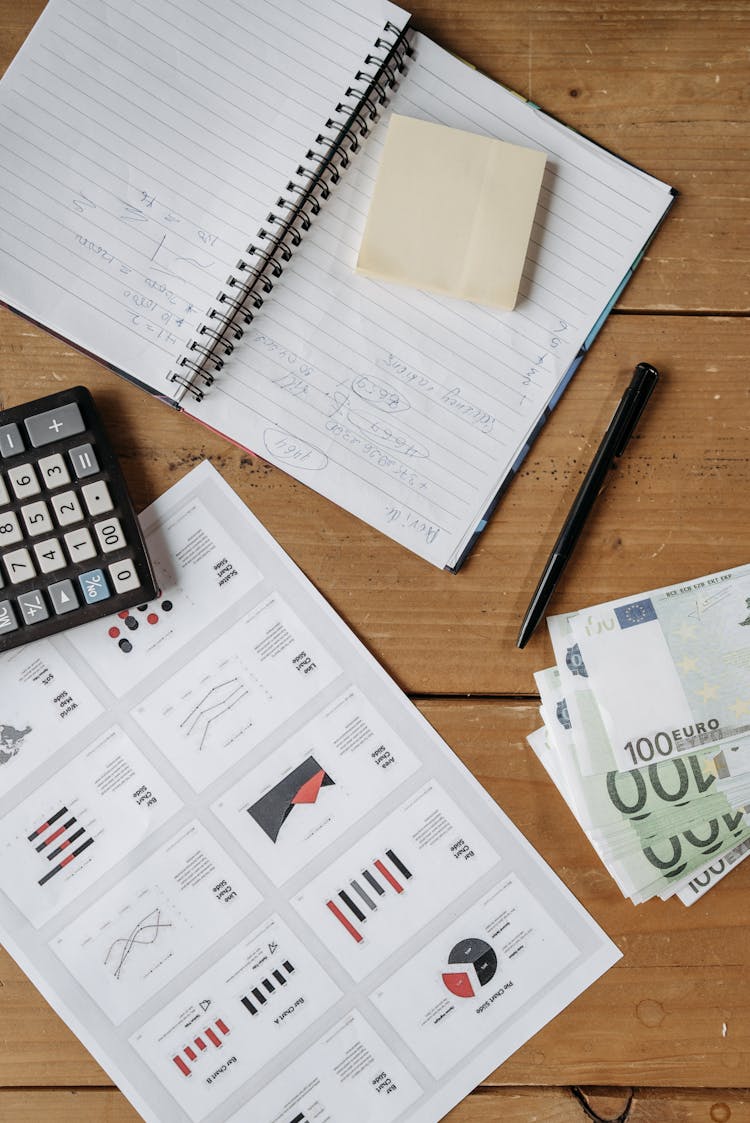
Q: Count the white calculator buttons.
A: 12